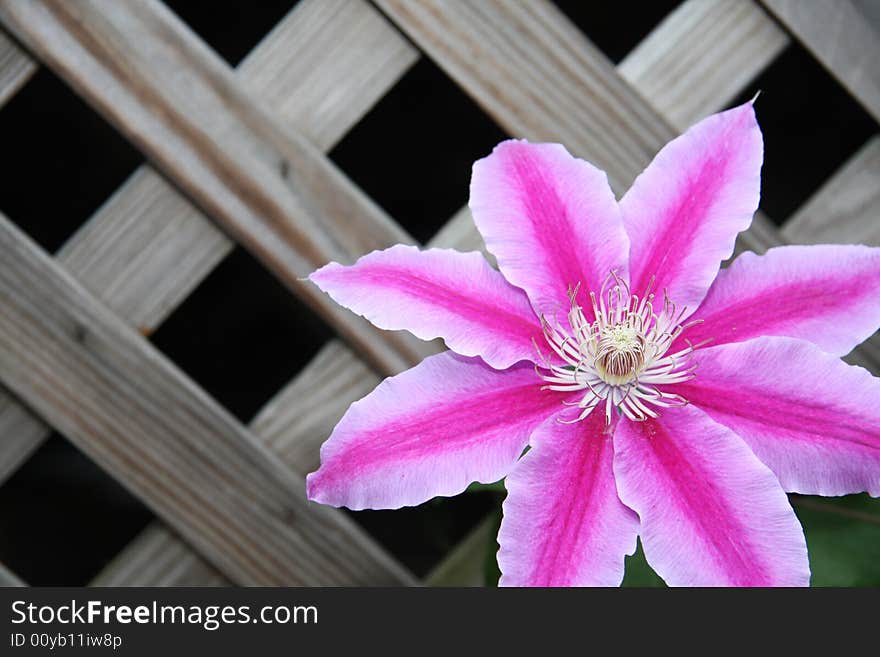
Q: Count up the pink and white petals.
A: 8